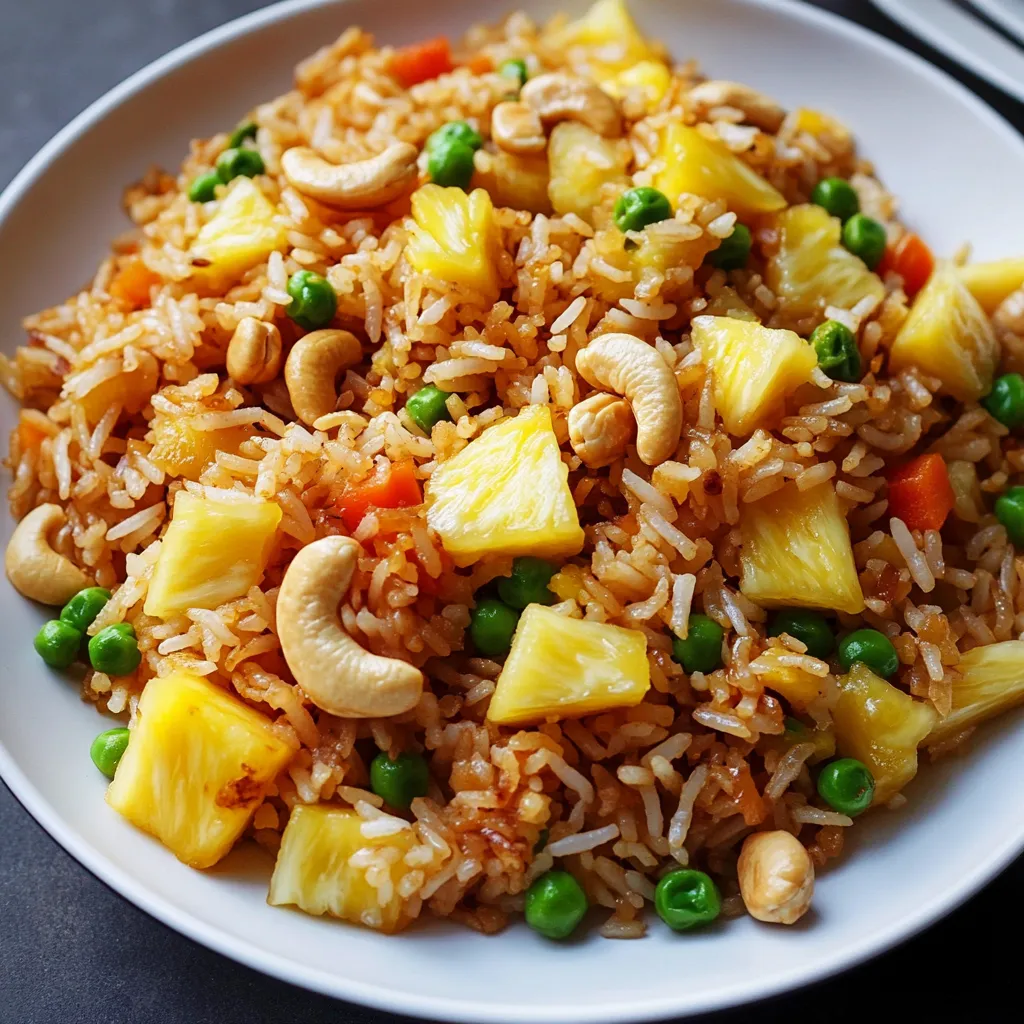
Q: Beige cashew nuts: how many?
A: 11